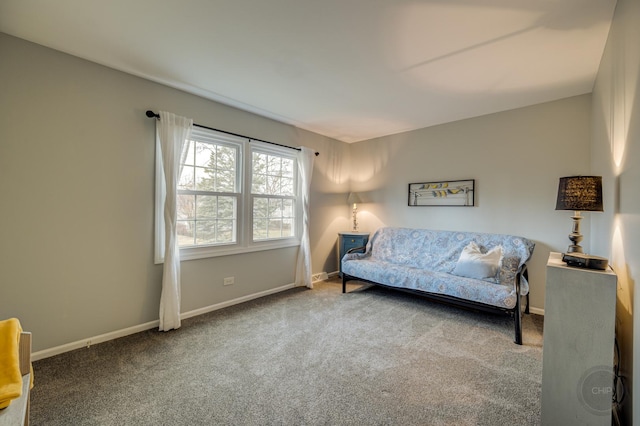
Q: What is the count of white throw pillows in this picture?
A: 1